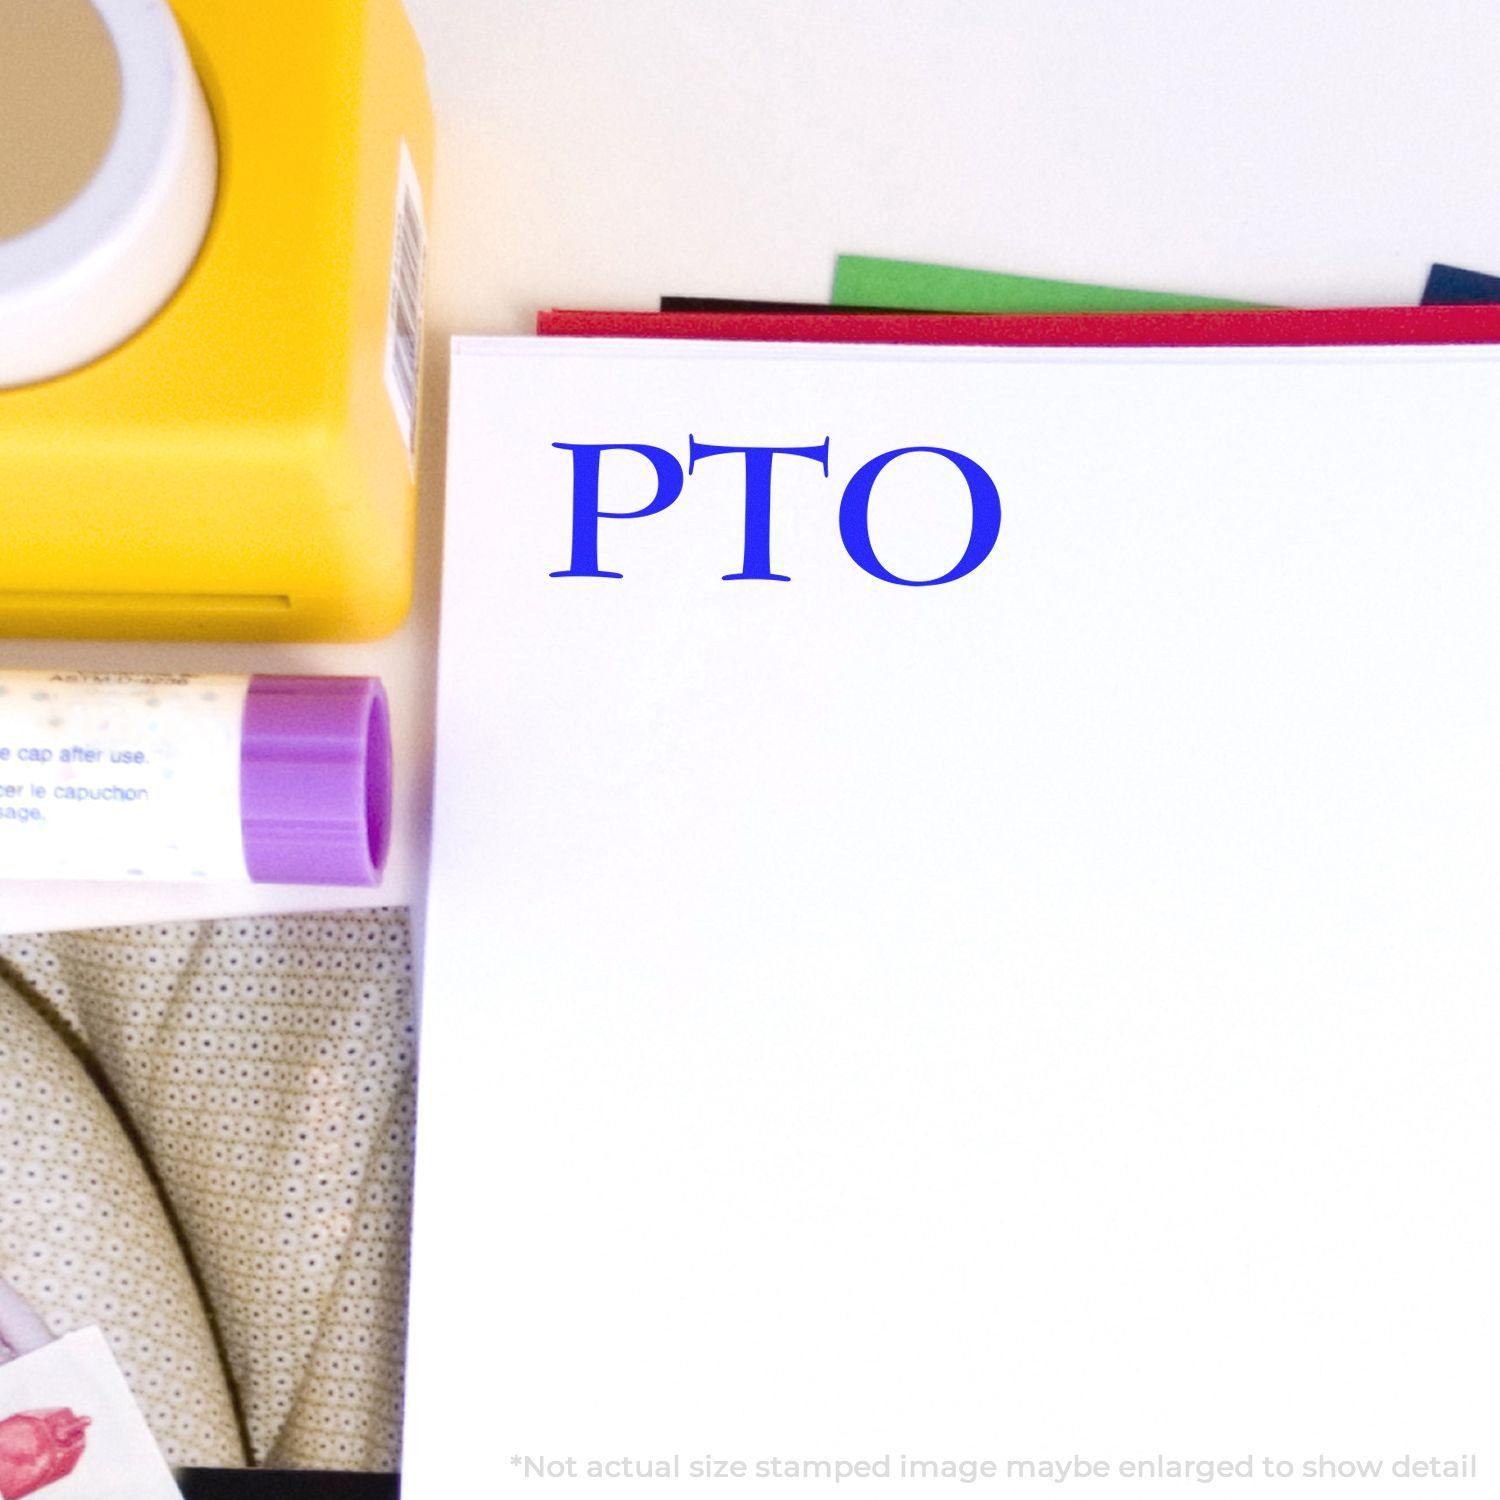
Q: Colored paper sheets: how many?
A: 4